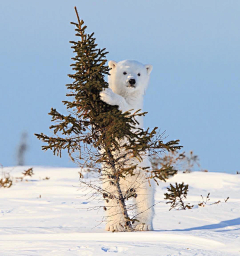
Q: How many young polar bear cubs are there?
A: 1